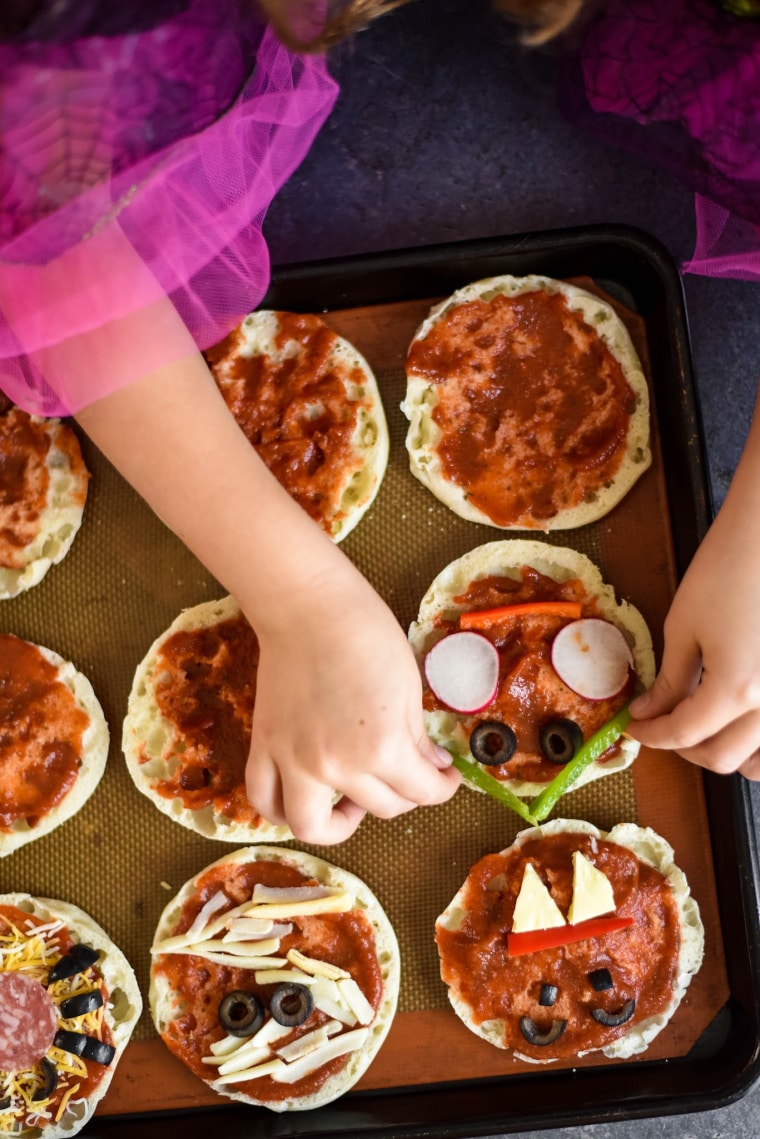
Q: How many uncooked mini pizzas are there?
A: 9